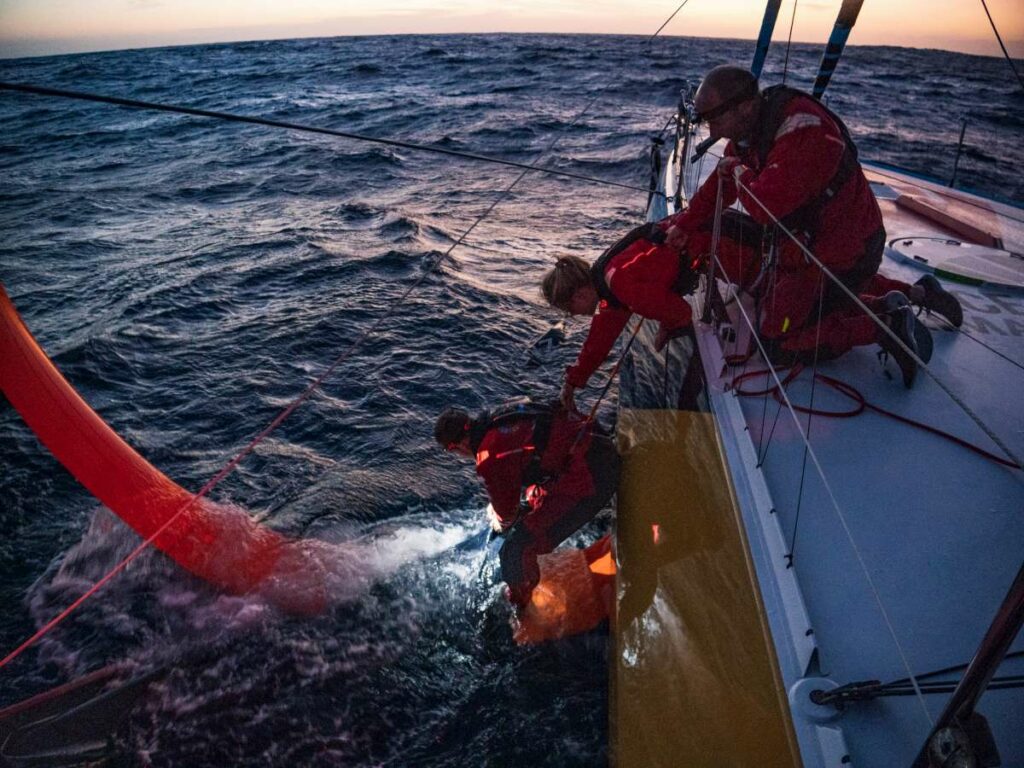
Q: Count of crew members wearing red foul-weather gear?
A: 3